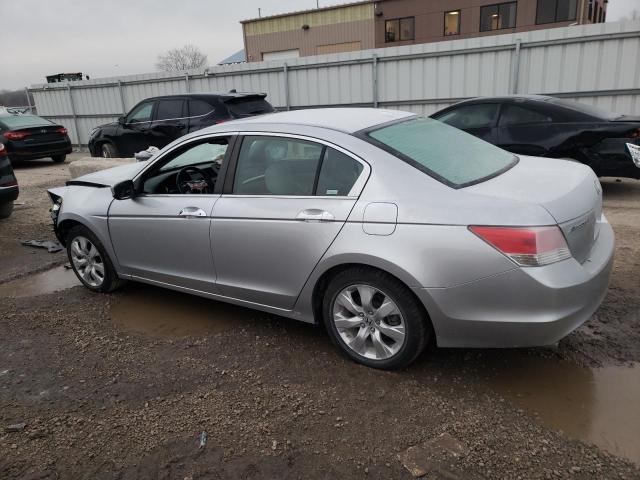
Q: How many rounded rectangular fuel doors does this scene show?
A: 1